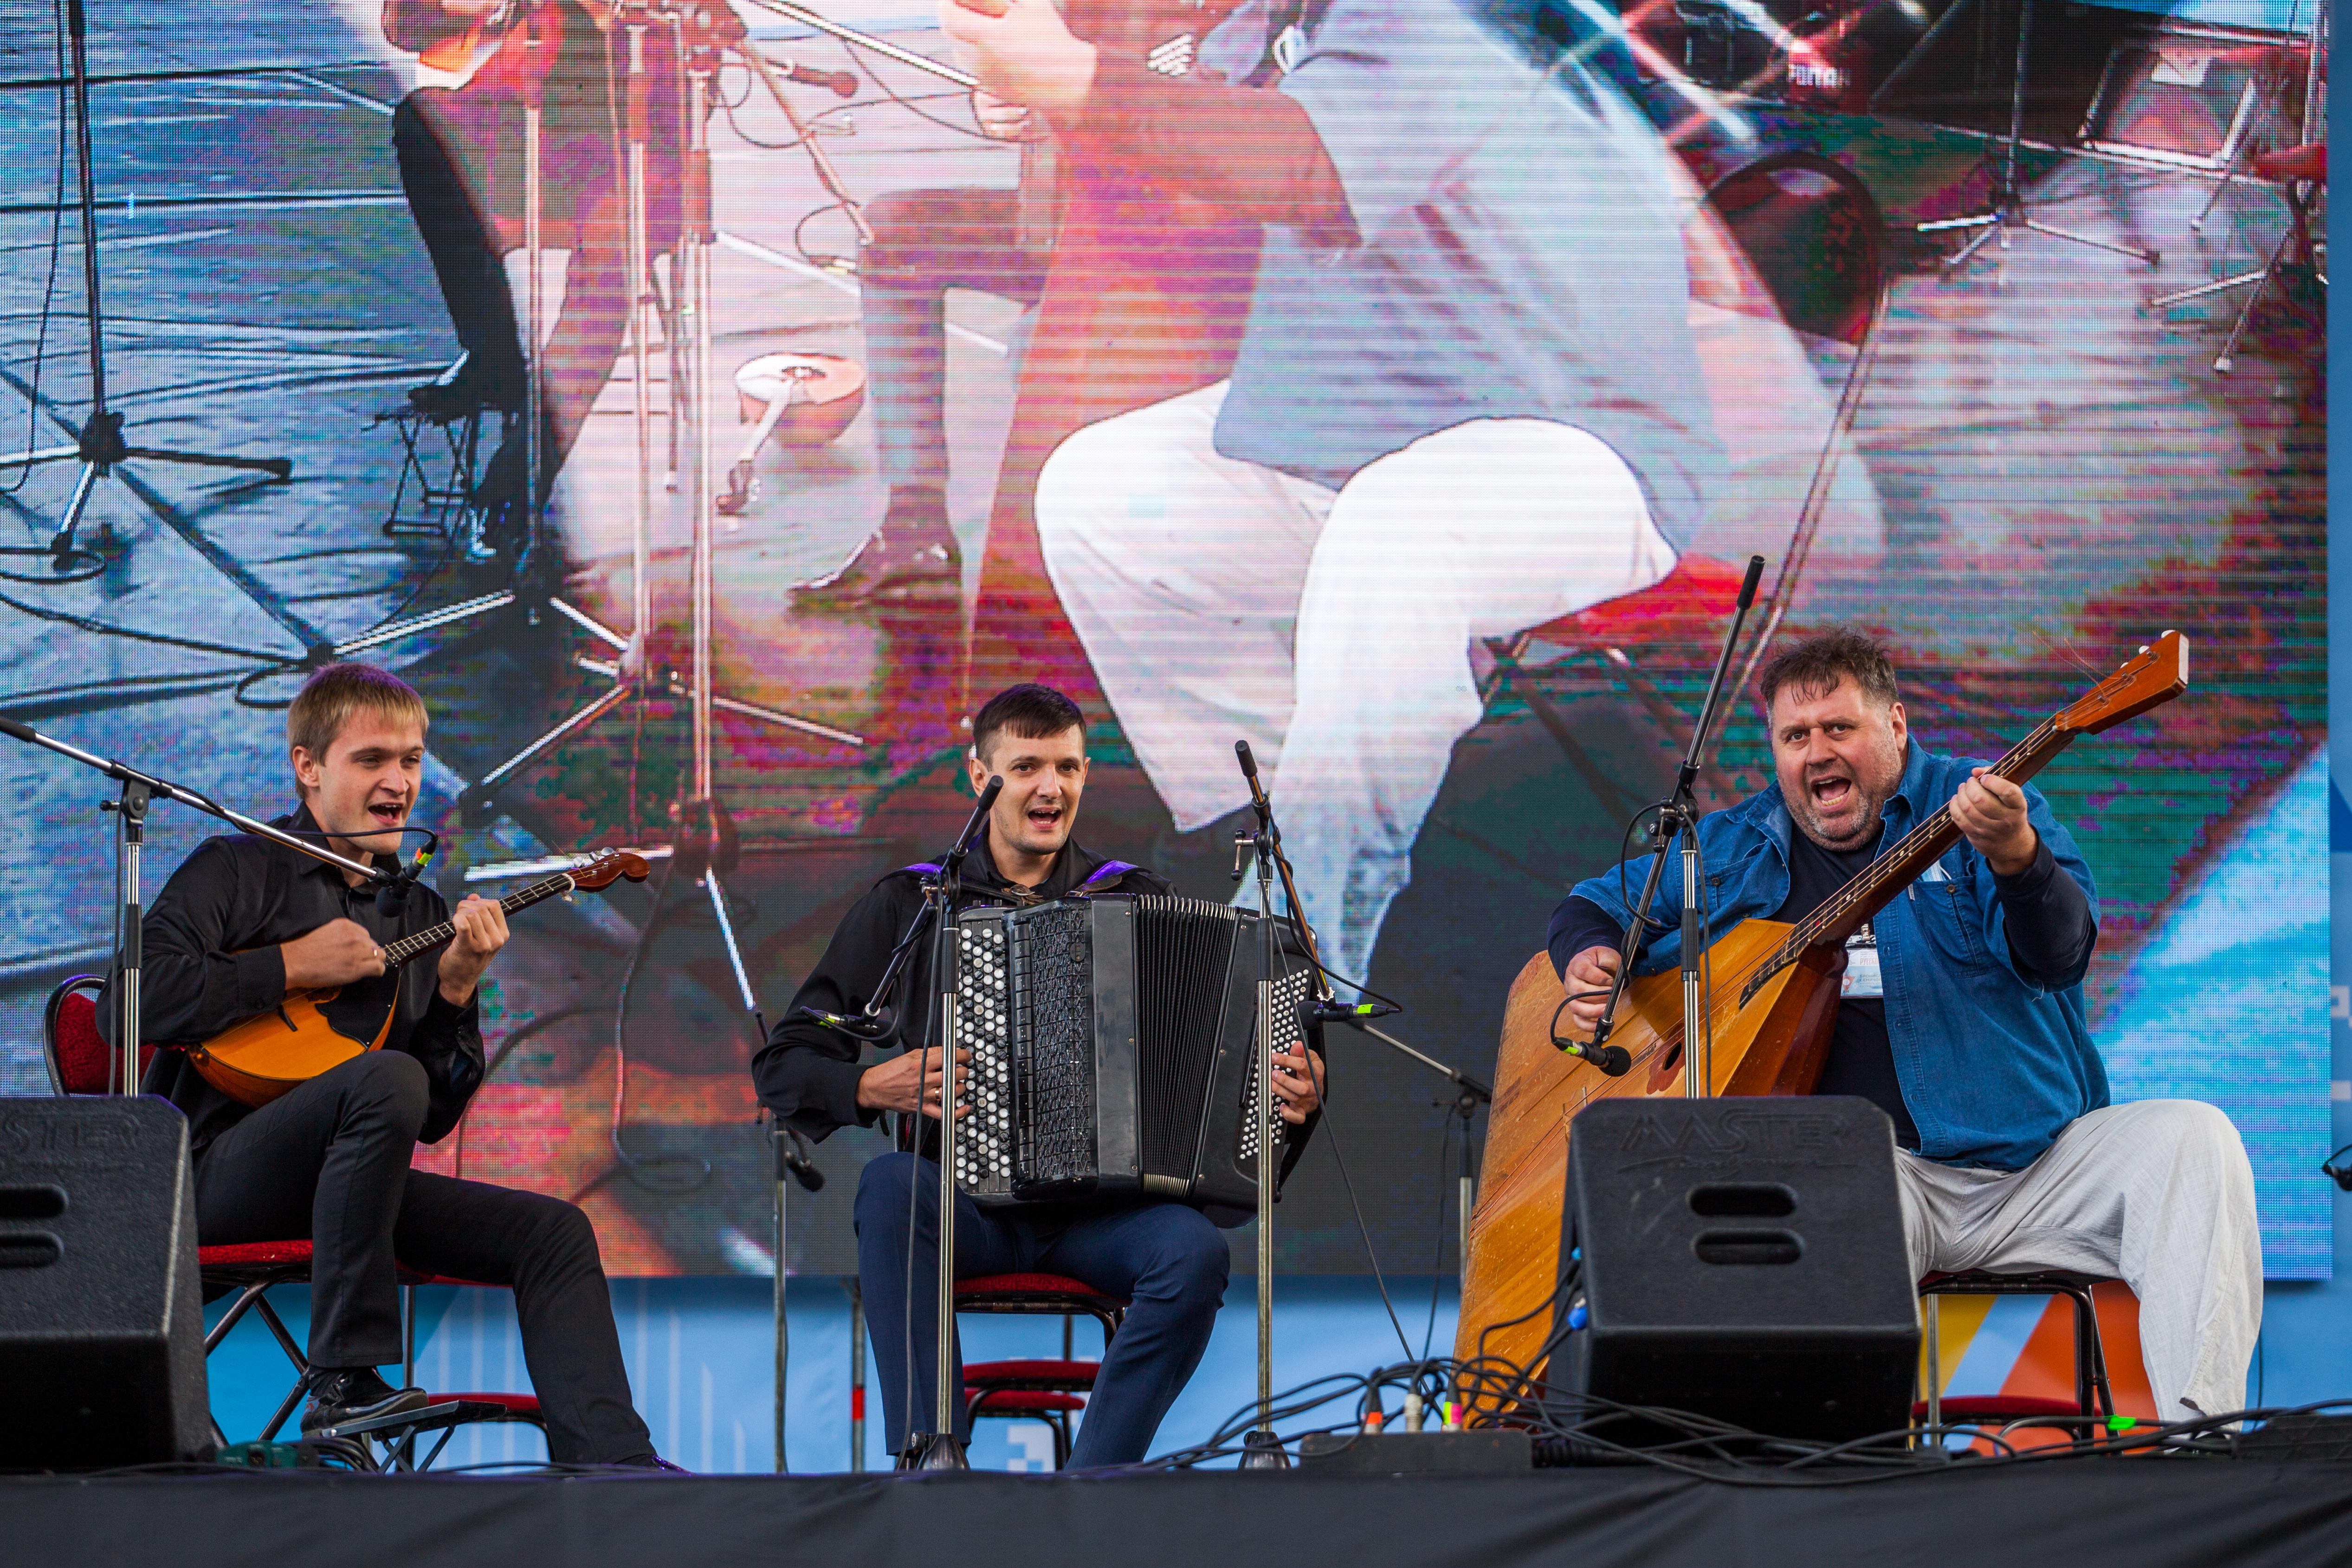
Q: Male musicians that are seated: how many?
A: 3